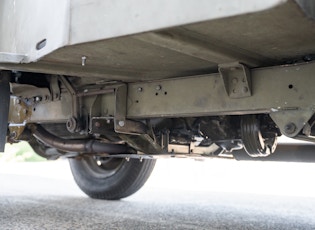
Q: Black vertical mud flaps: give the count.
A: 1